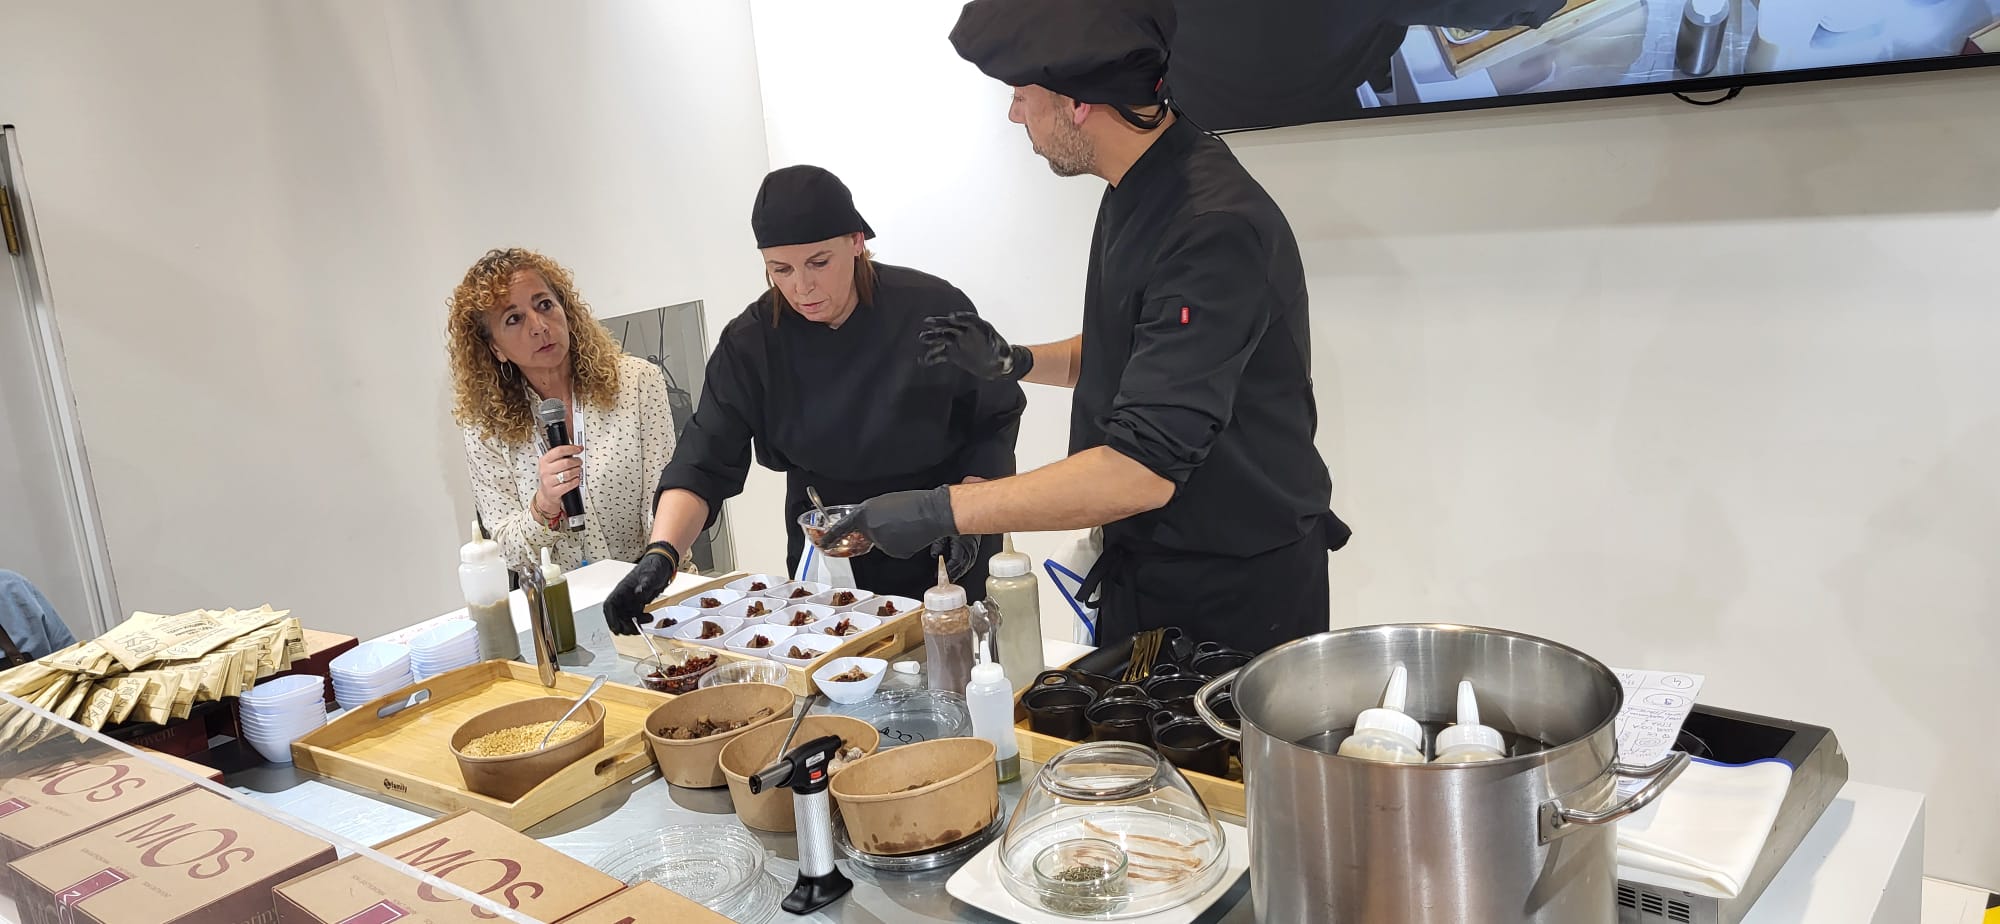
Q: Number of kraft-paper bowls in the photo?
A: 4